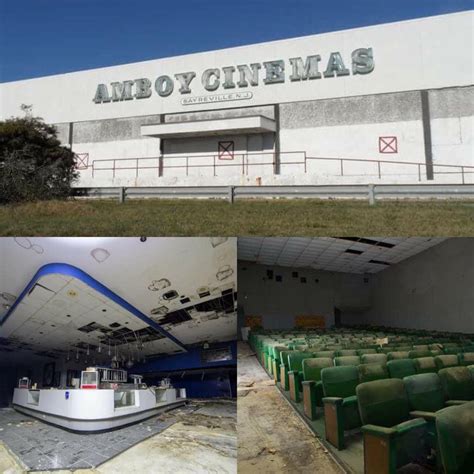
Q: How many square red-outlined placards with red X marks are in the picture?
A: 3